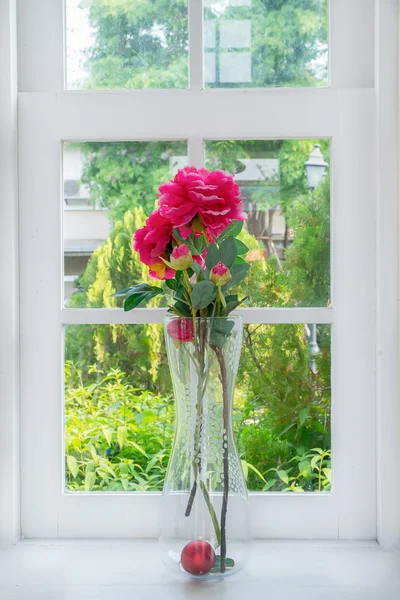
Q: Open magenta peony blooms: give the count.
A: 2